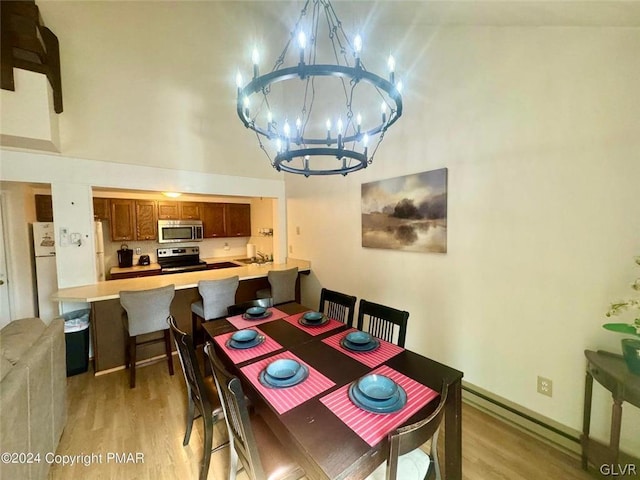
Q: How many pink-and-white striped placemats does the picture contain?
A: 6